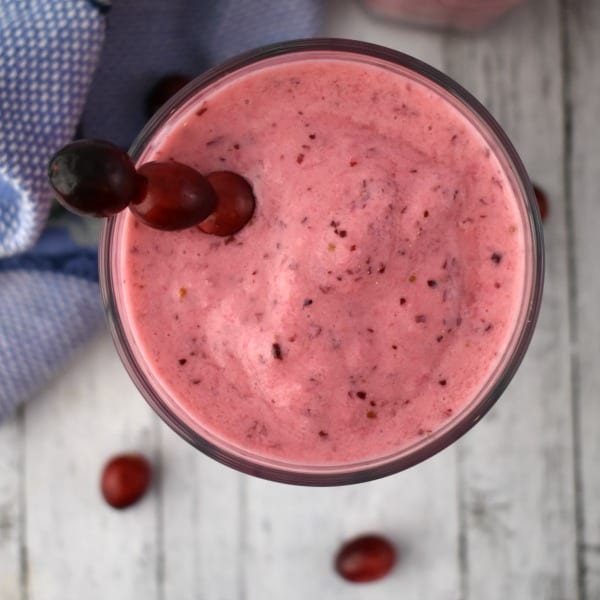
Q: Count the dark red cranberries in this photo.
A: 7